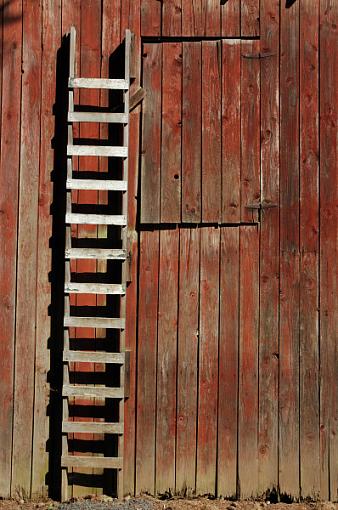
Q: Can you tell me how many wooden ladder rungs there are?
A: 12